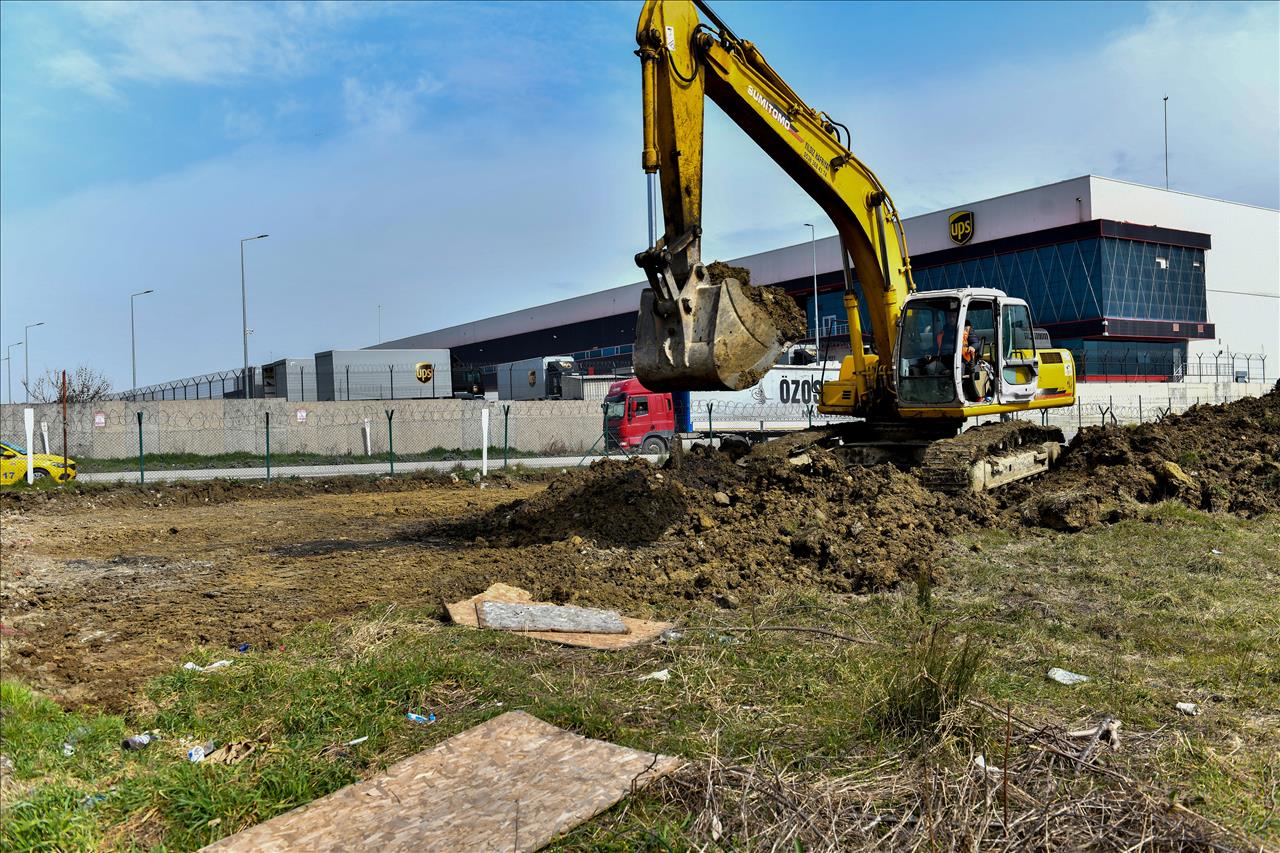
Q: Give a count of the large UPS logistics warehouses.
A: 1